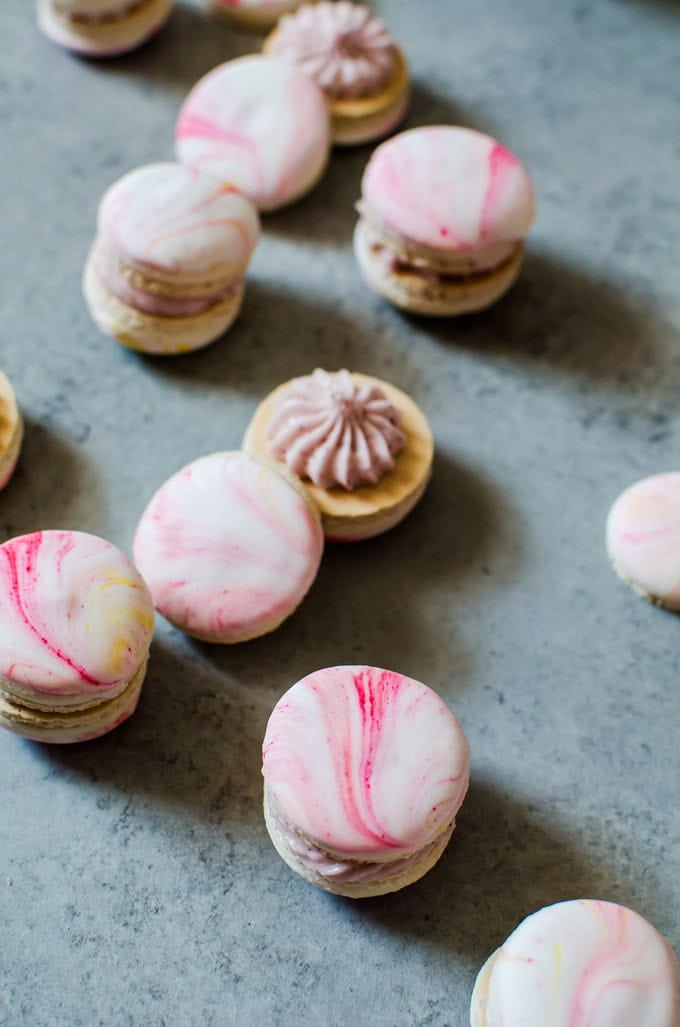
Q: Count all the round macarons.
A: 13